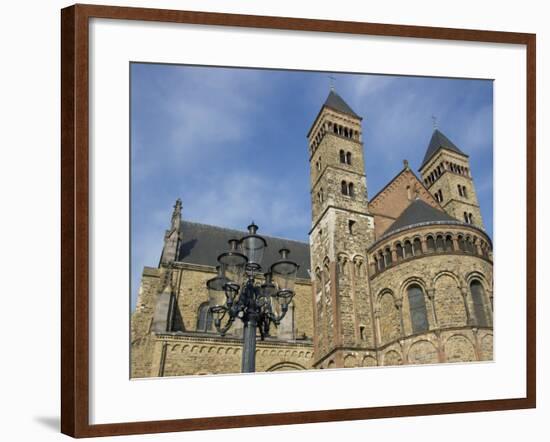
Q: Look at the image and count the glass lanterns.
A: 5